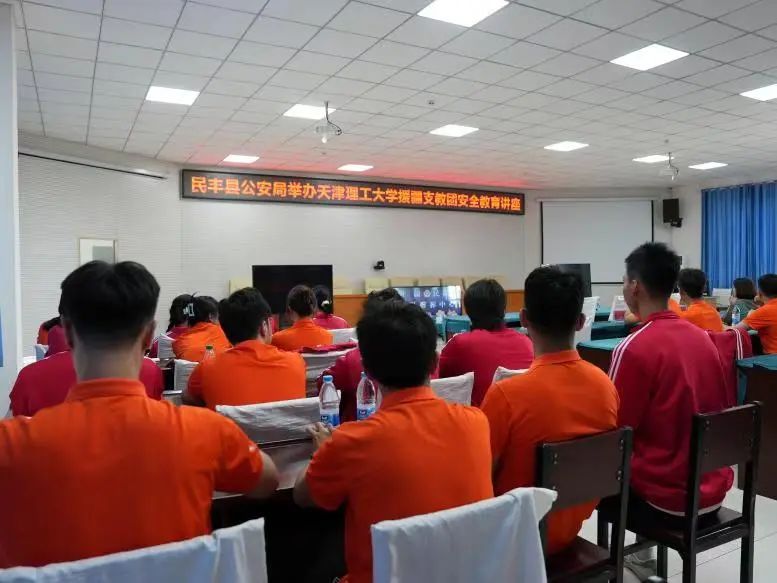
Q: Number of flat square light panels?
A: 11